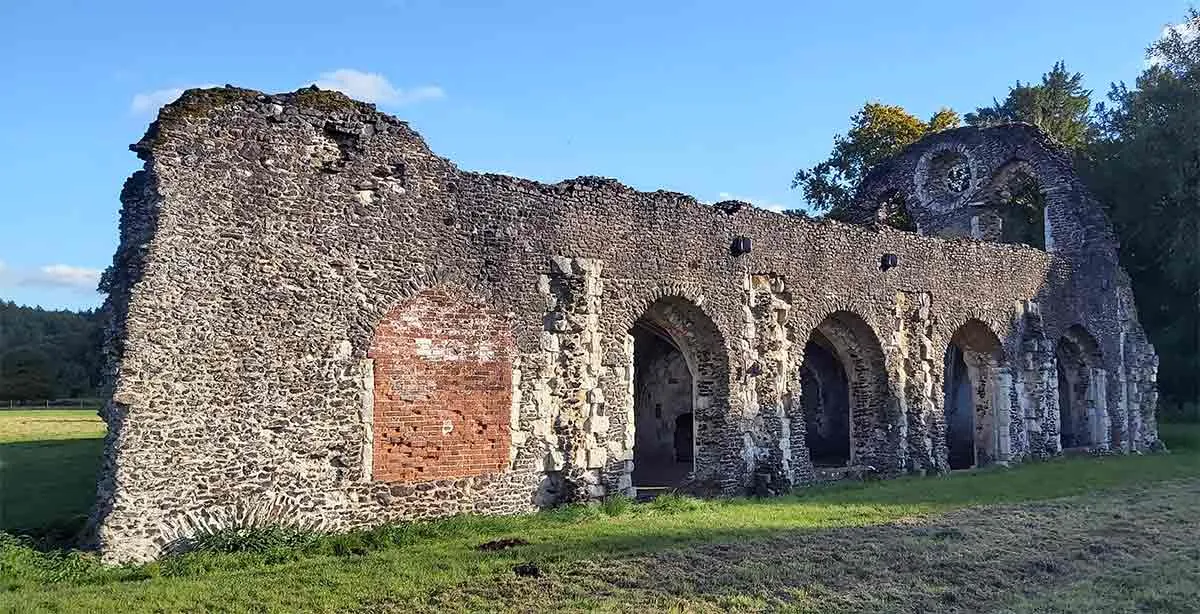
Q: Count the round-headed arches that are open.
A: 4